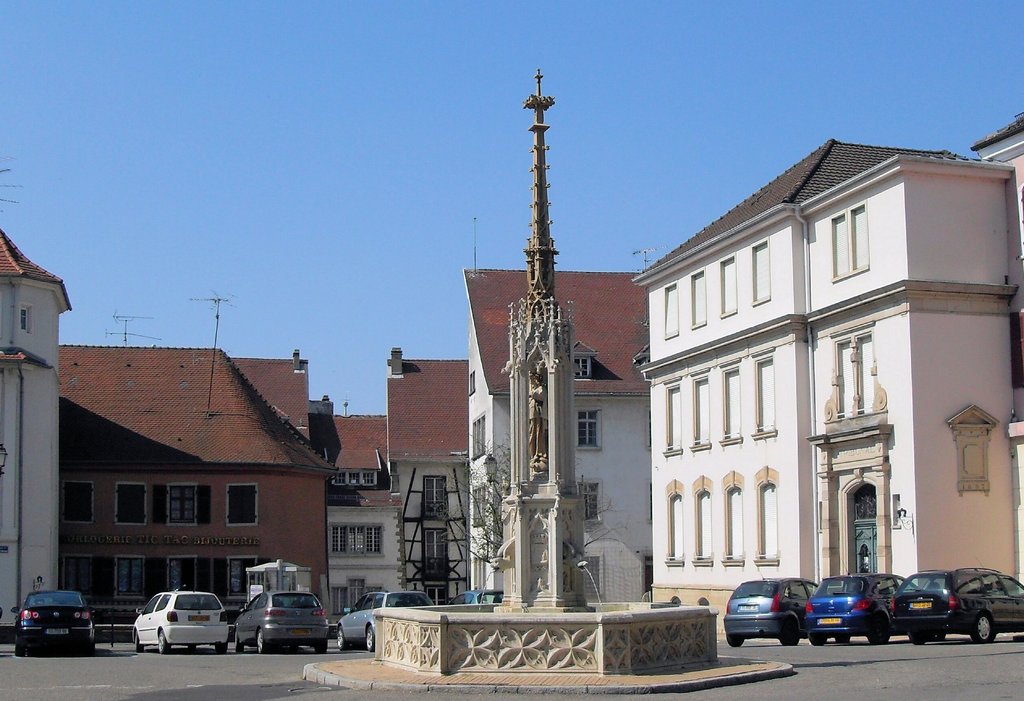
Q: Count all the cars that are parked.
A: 8